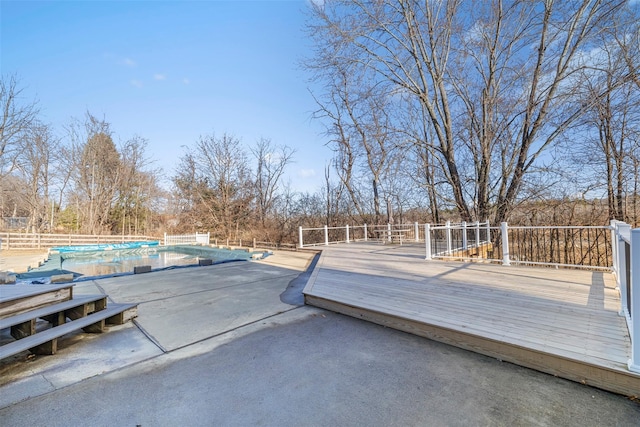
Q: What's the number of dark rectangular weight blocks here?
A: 2